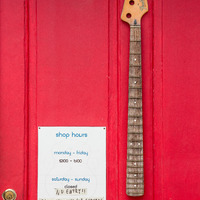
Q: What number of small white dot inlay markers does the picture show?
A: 9